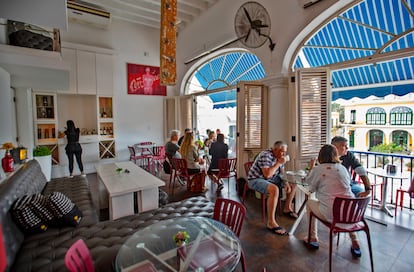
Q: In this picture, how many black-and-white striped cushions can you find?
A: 2